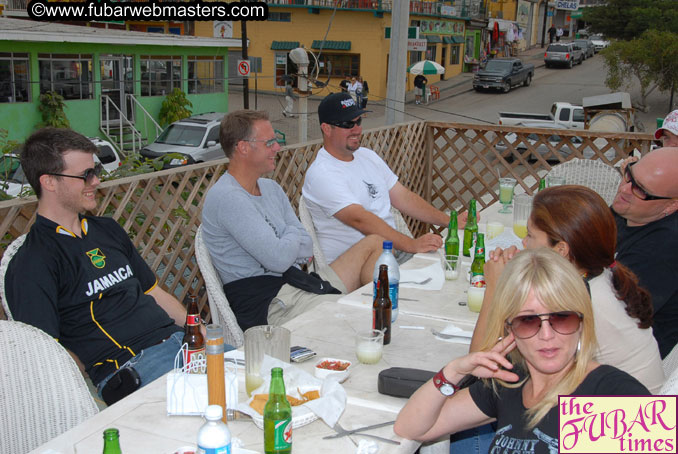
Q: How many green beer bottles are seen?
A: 6